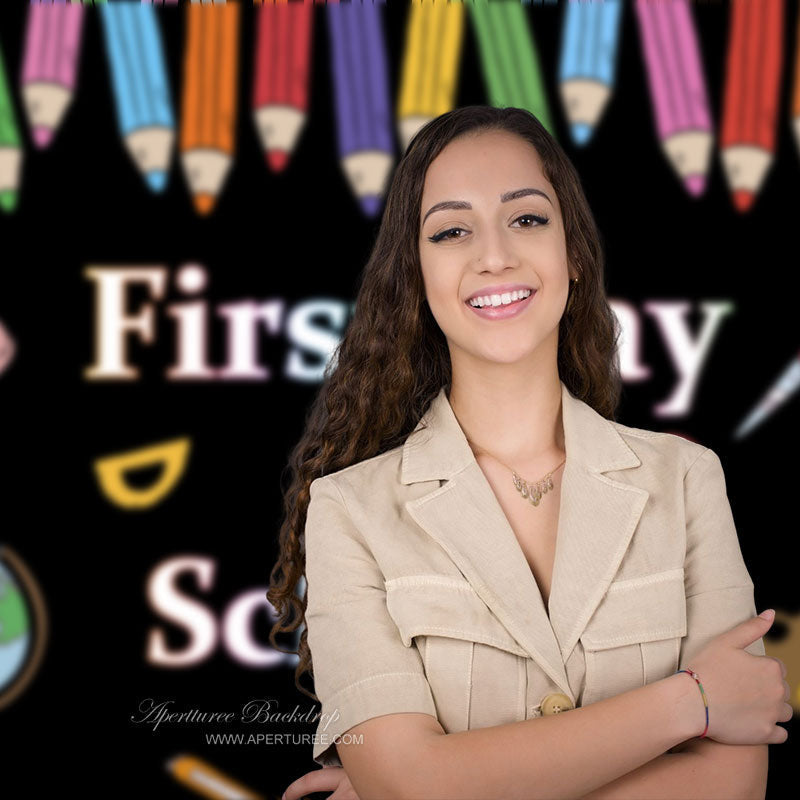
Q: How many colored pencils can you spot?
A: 12